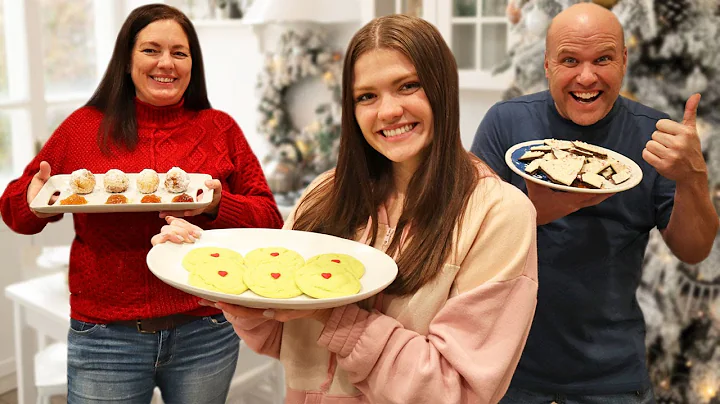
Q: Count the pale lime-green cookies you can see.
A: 6